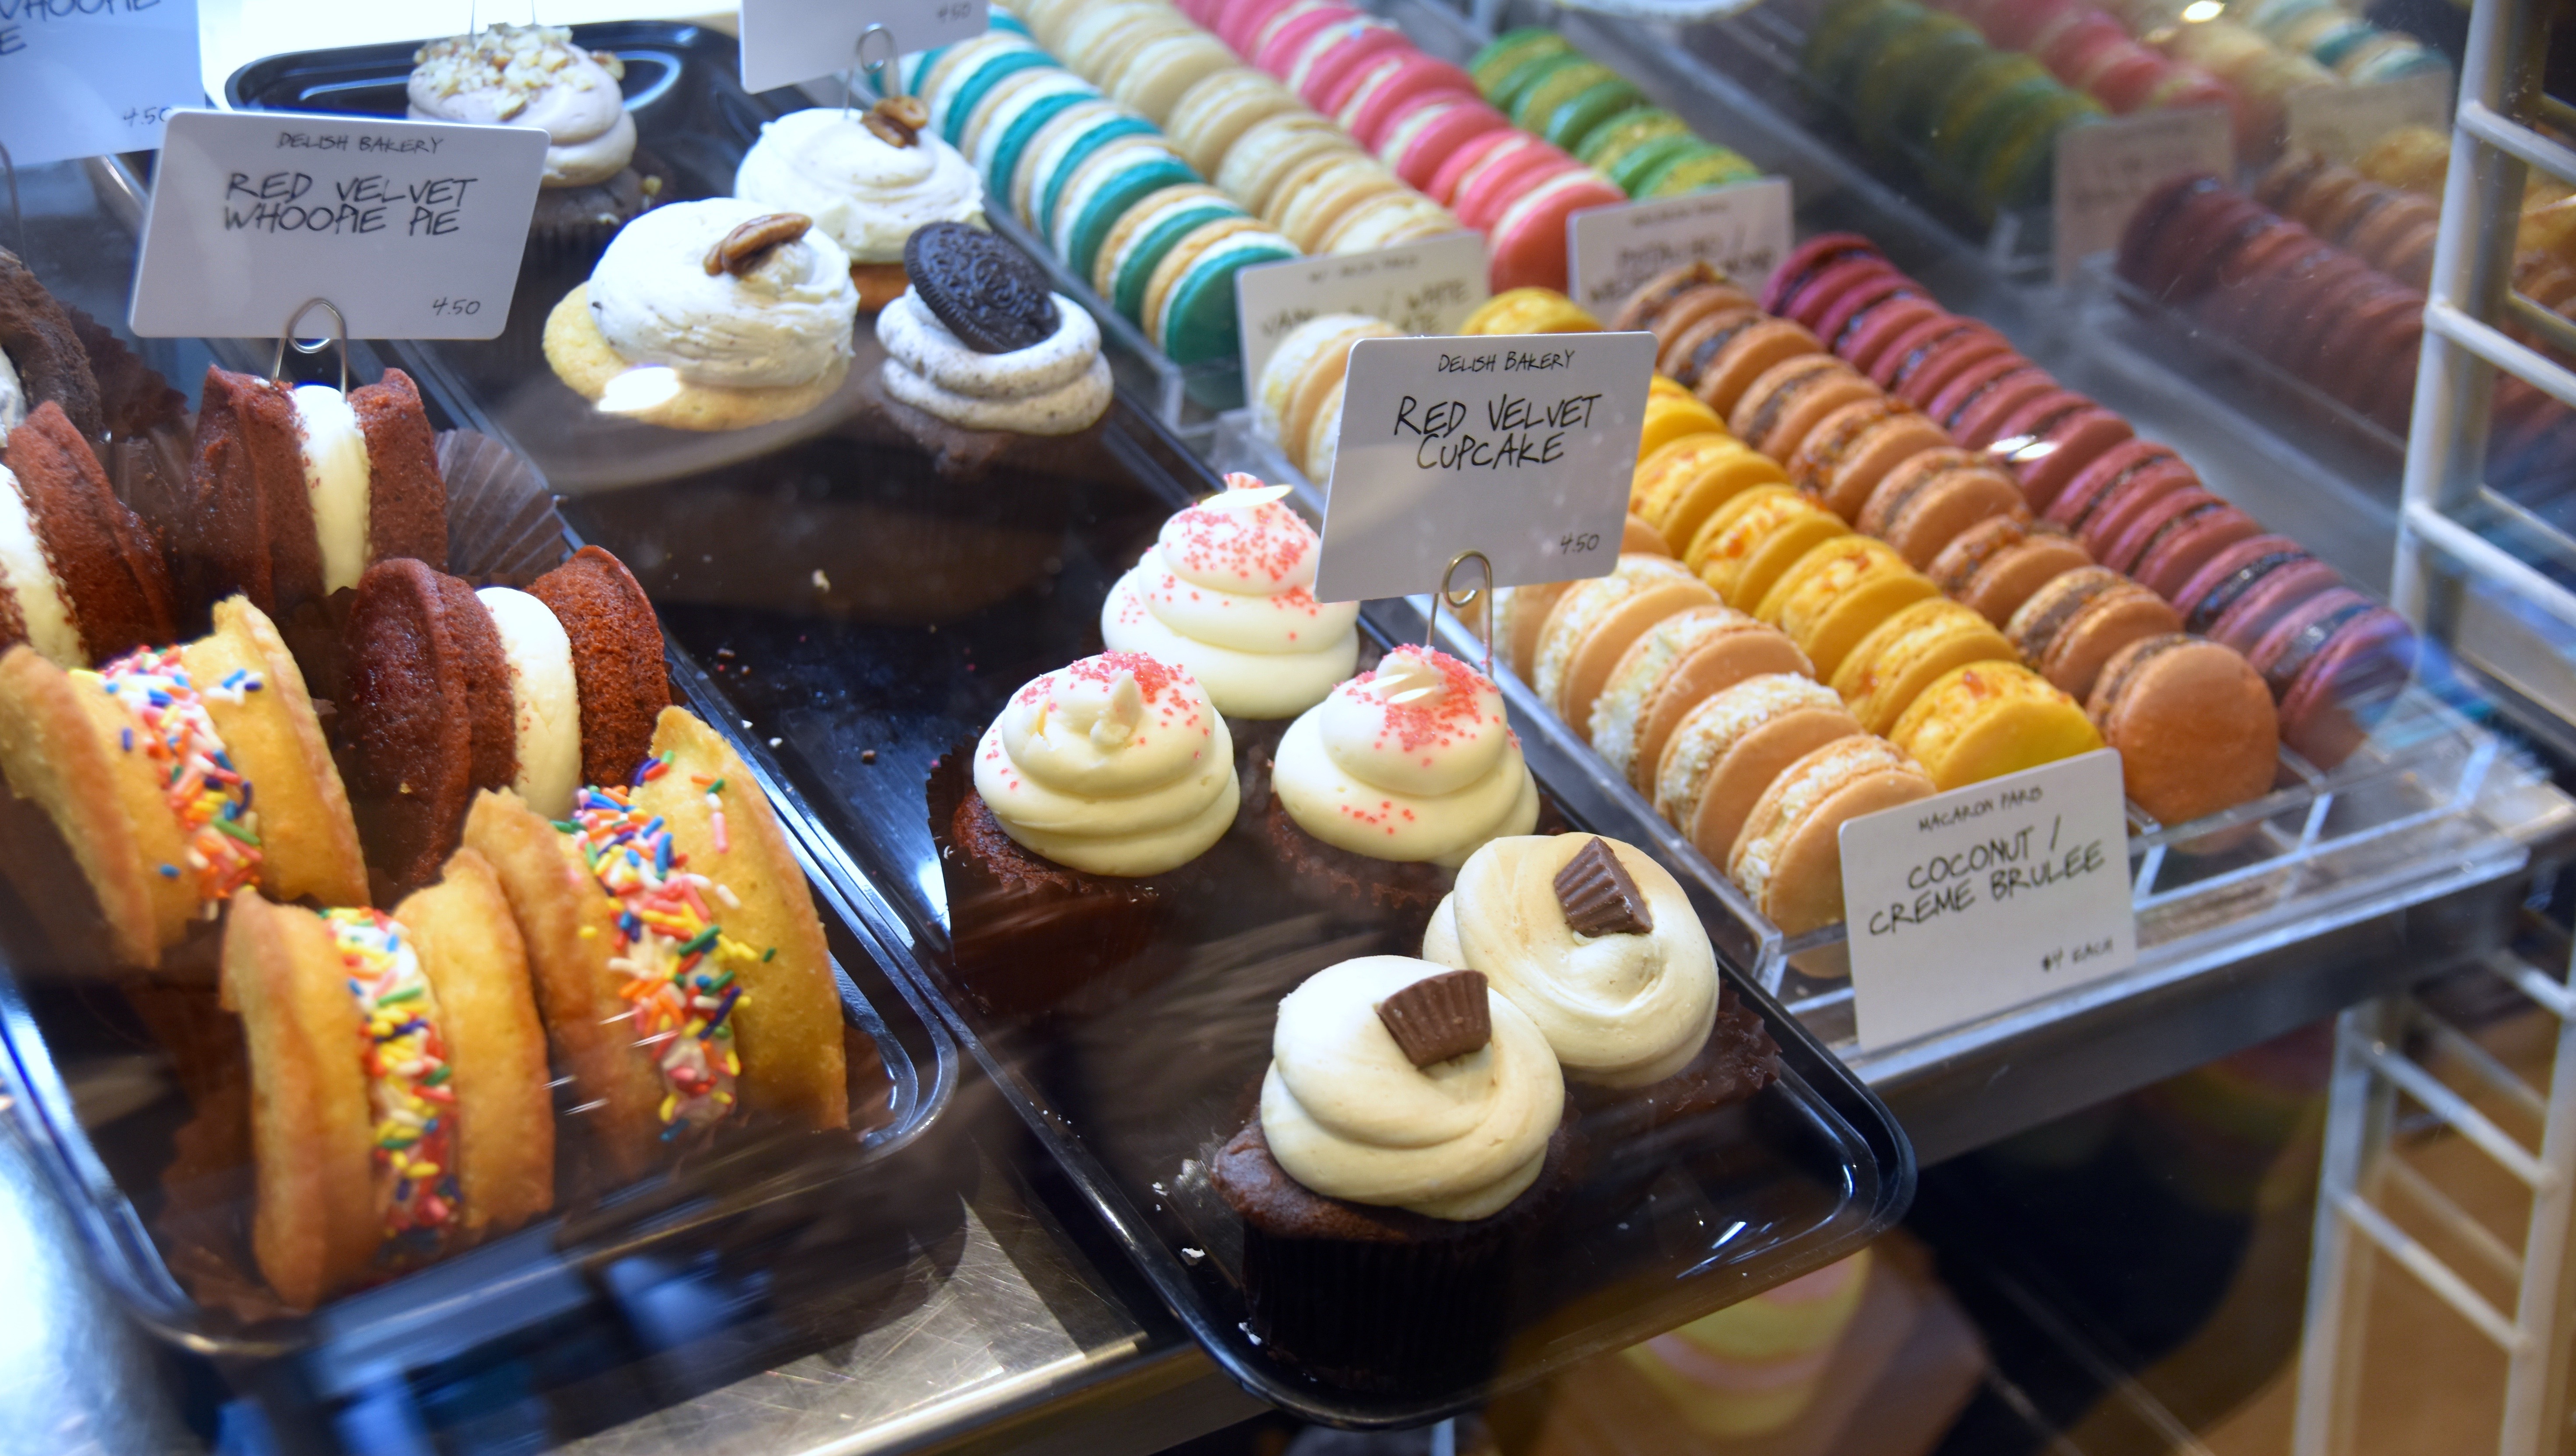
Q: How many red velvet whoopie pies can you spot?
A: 3